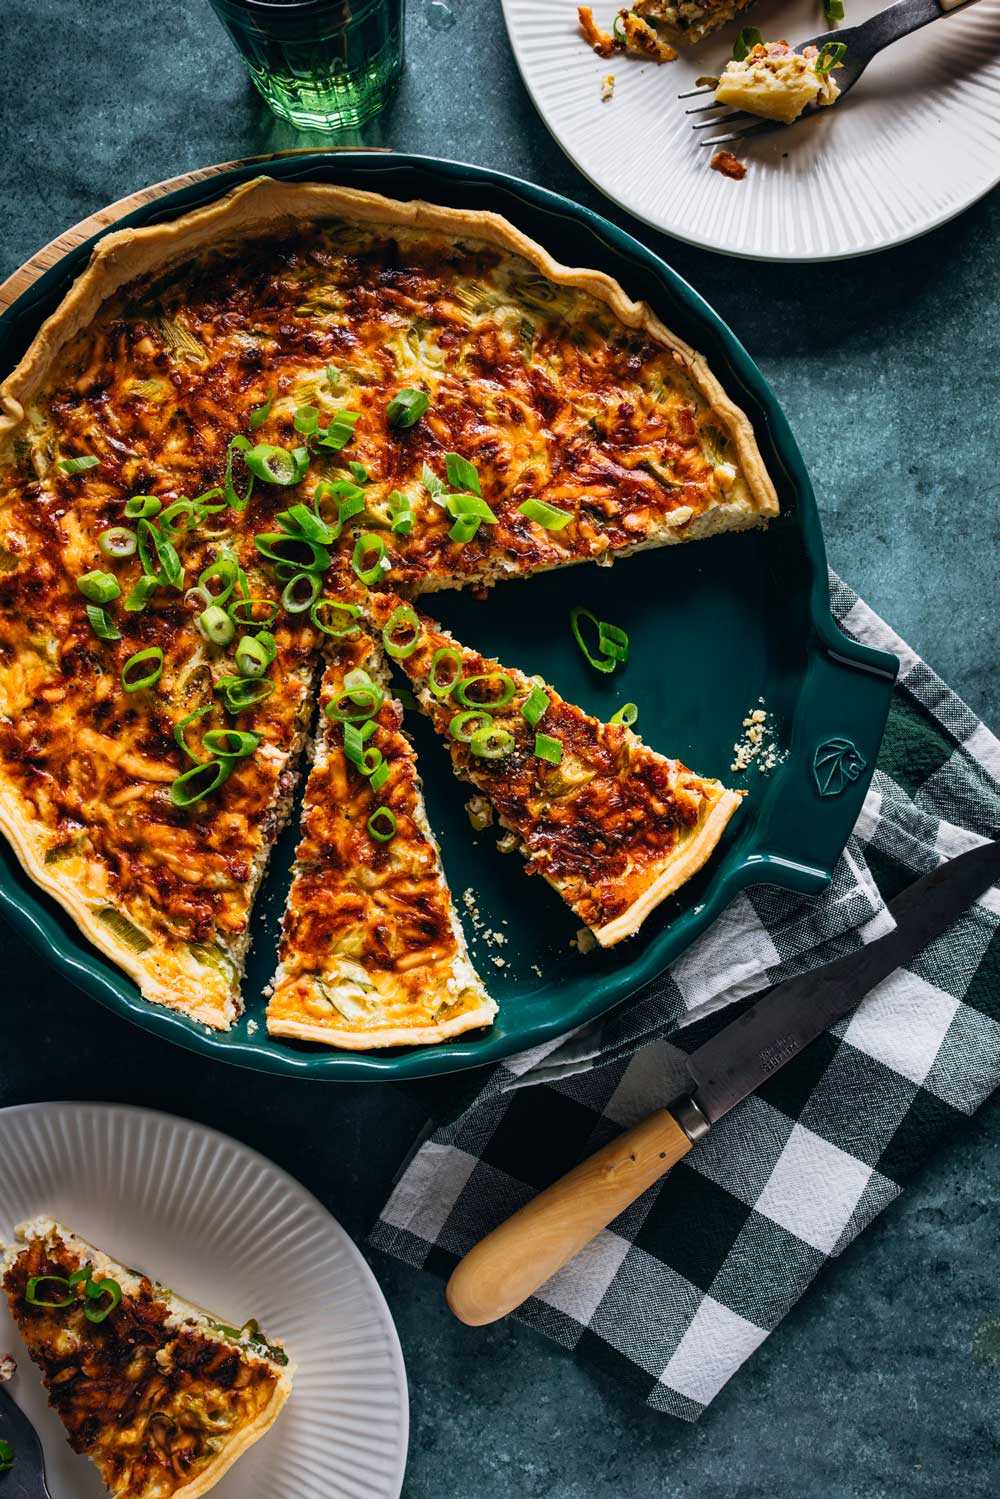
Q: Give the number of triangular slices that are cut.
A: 3